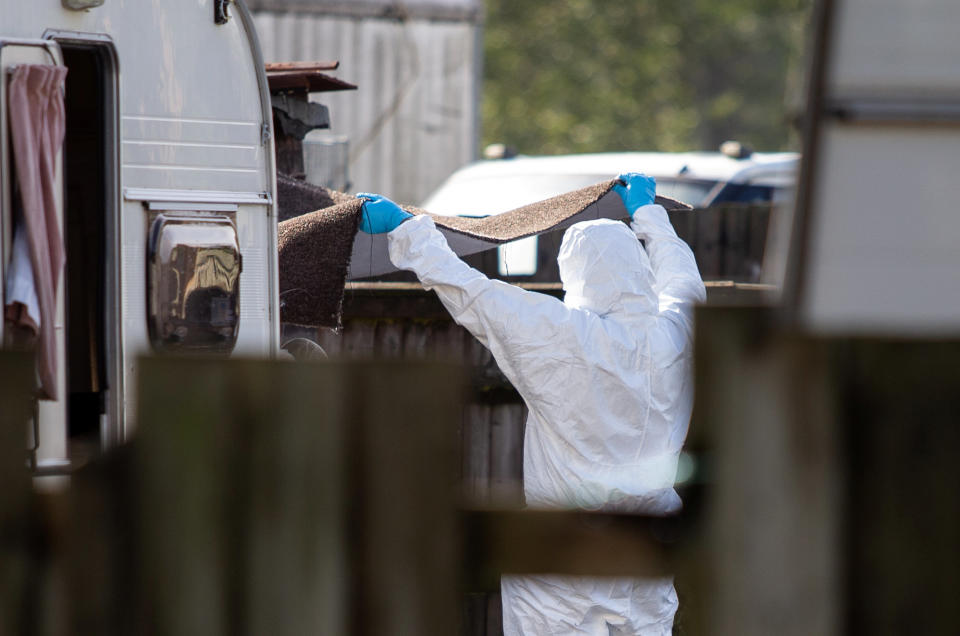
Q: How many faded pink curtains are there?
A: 1